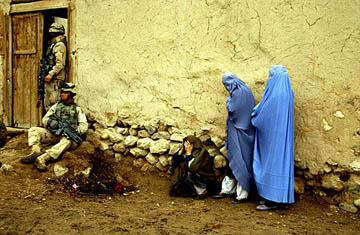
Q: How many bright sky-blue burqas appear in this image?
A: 2